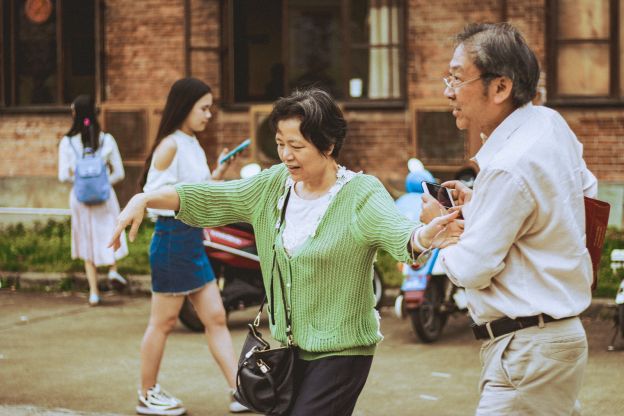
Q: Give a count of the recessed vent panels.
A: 3